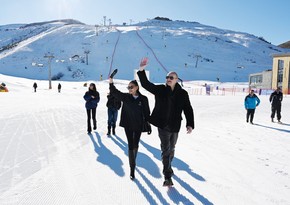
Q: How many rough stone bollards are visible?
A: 0